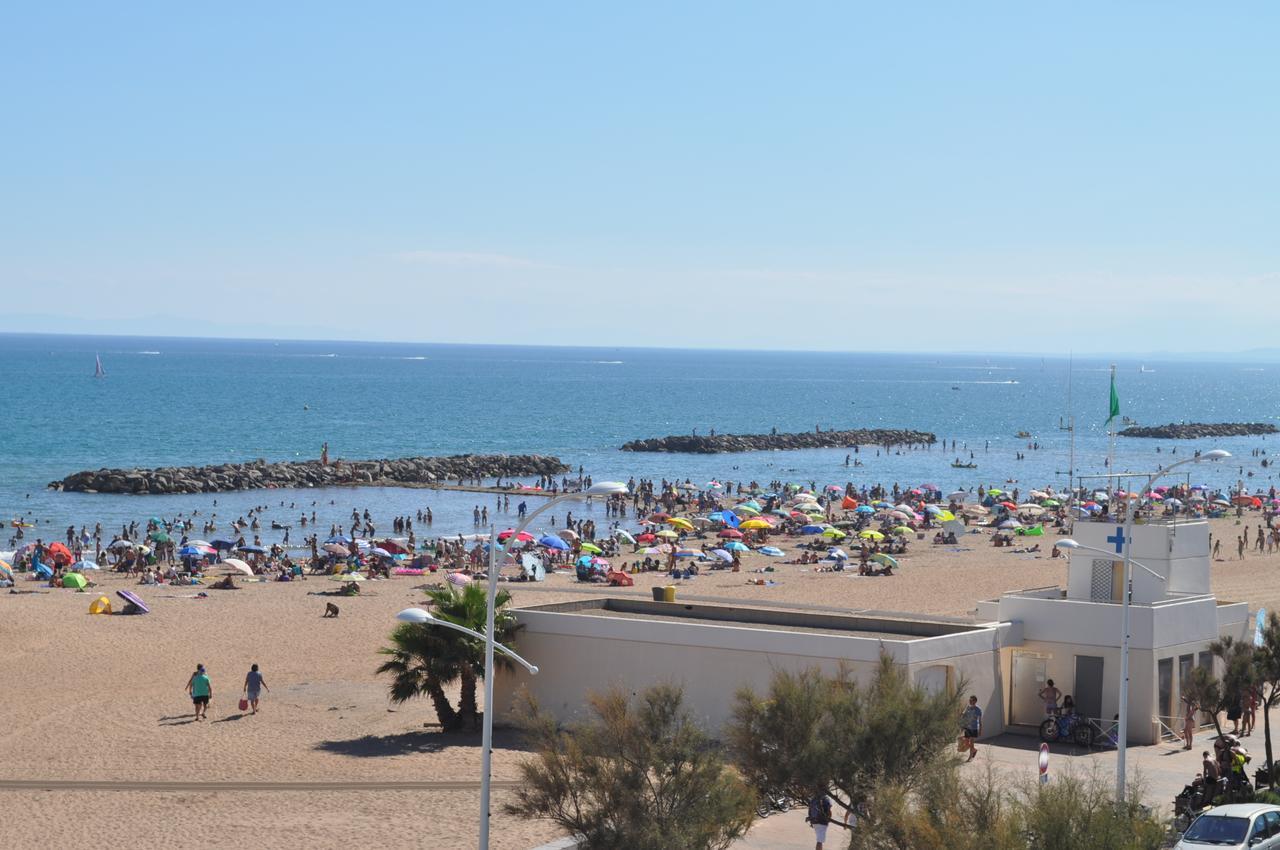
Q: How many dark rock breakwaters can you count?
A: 3